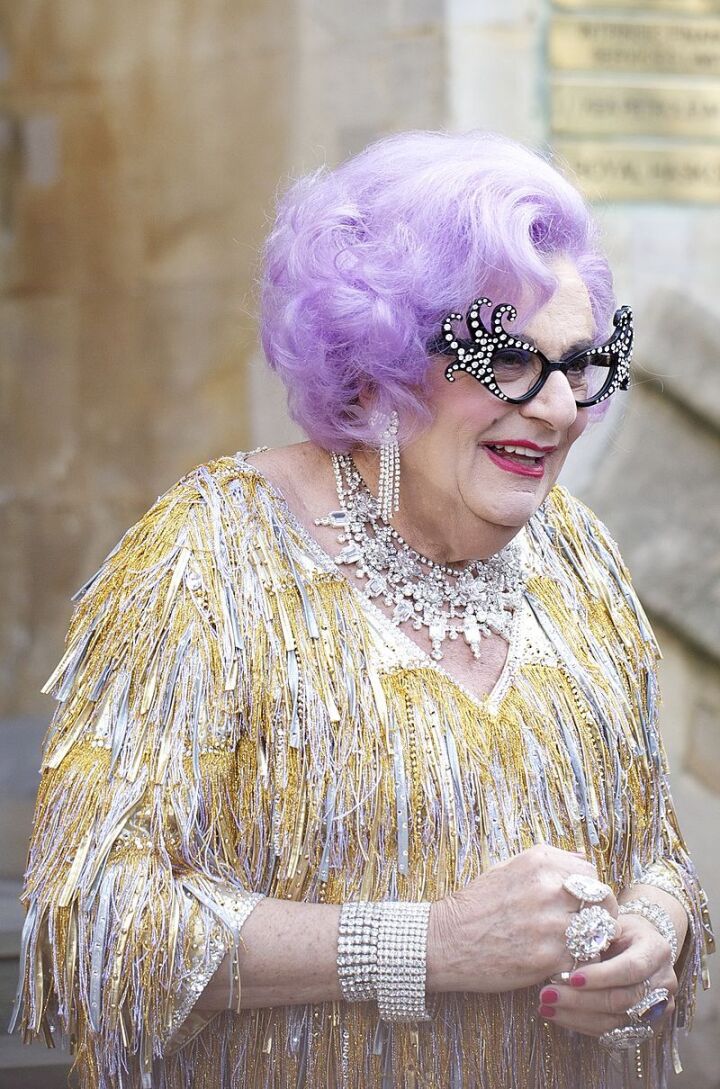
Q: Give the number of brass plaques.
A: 4